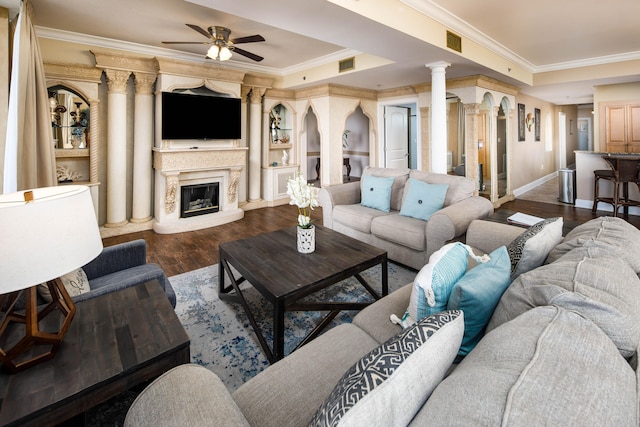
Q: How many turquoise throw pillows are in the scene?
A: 4